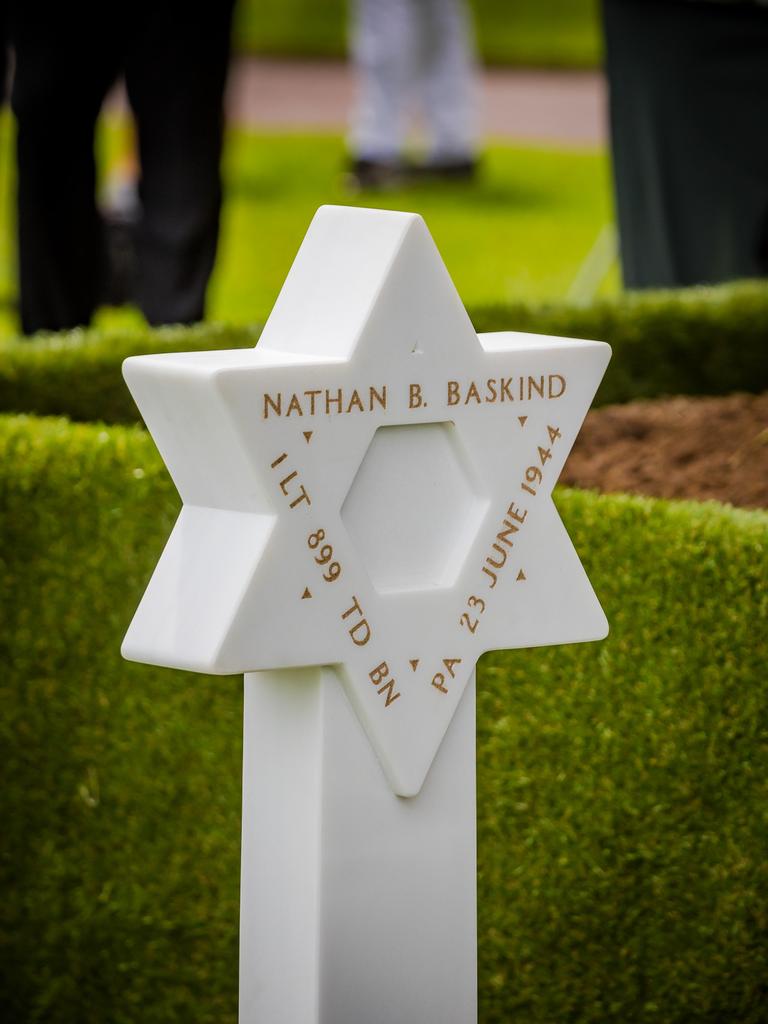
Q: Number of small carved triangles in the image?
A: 6